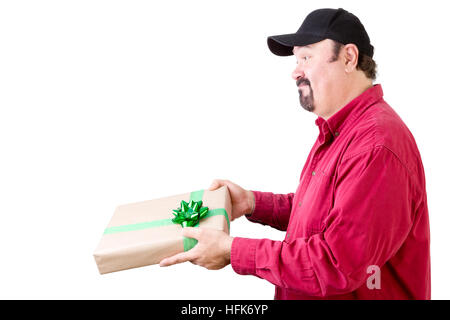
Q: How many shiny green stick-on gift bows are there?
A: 1